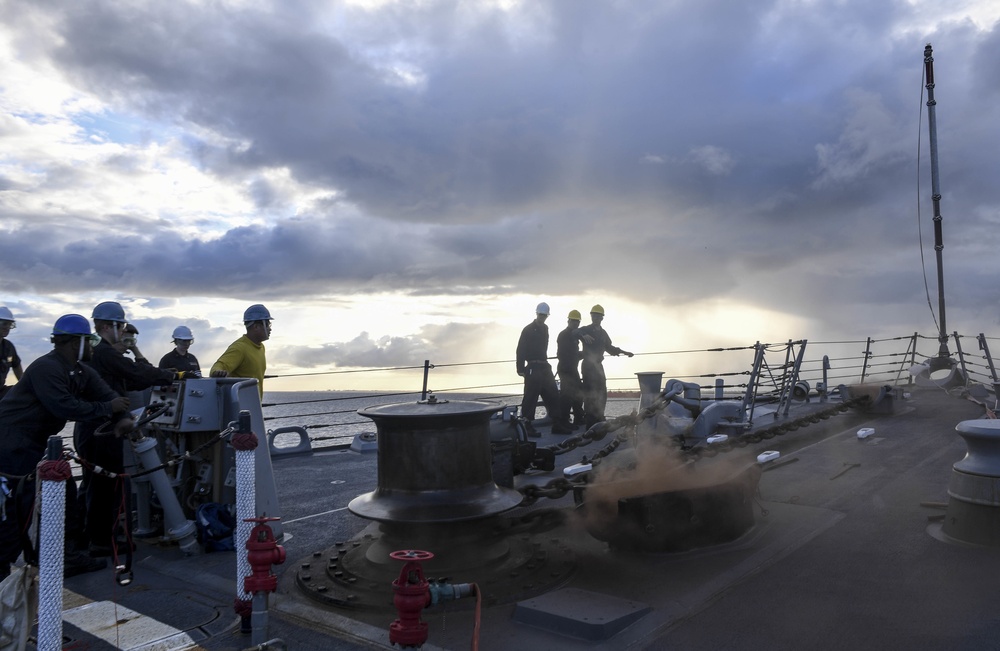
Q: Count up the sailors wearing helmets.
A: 8